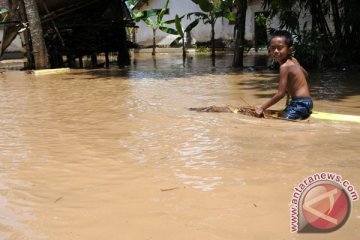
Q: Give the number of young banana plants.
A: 3